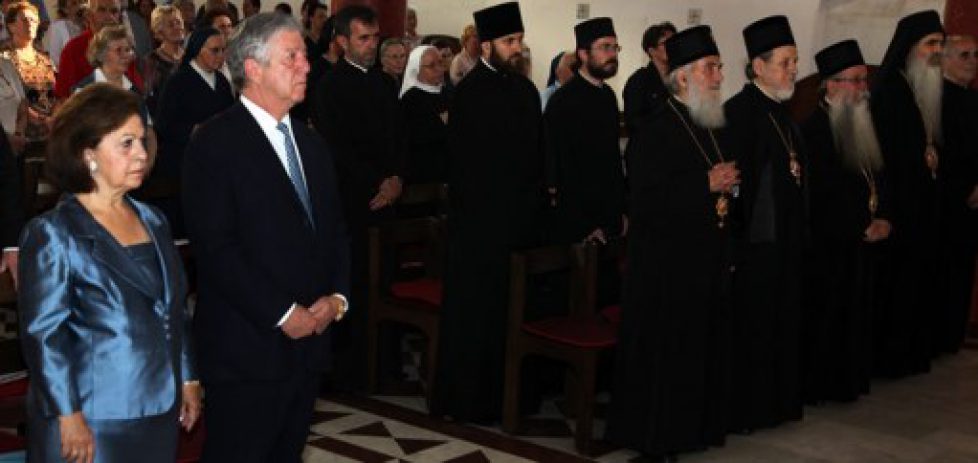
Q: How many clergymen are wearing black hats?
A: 6